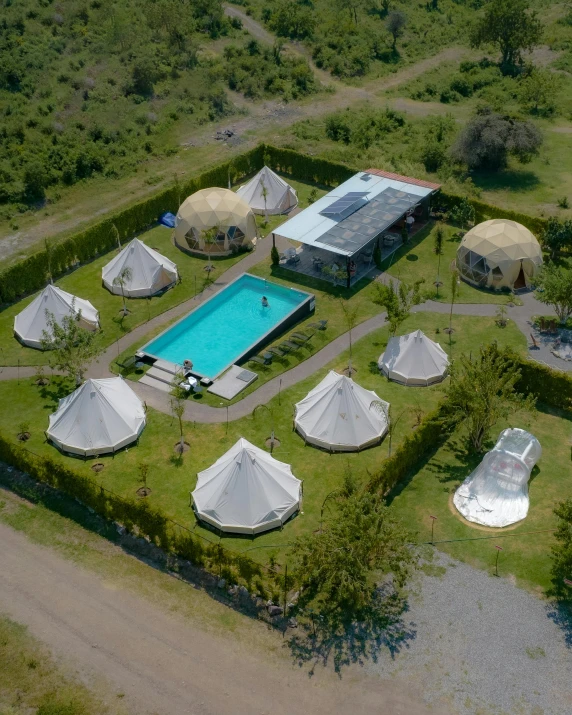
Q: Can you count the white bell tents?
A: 7